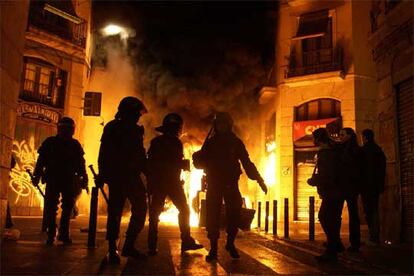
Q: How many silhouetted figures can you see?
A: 7